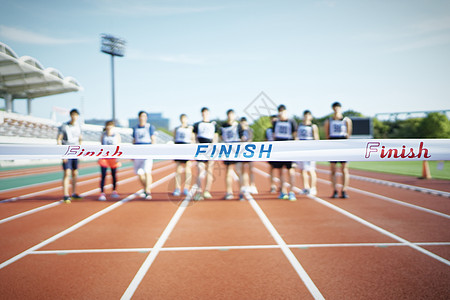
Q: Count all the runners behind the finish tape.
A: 11